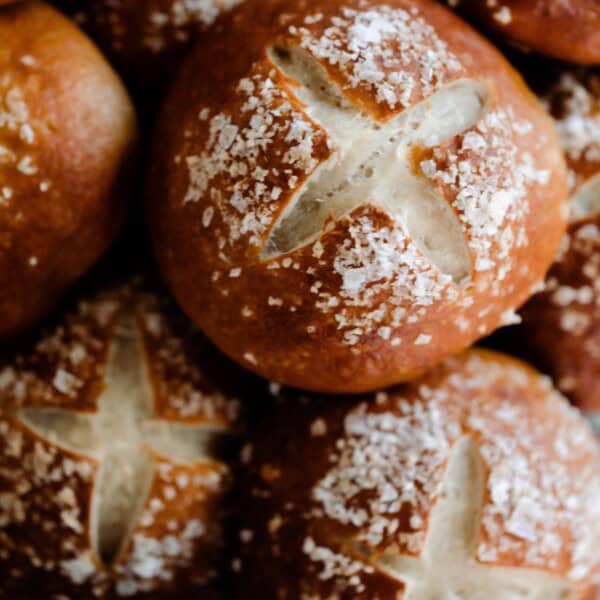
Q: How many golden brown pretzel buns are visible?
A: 7